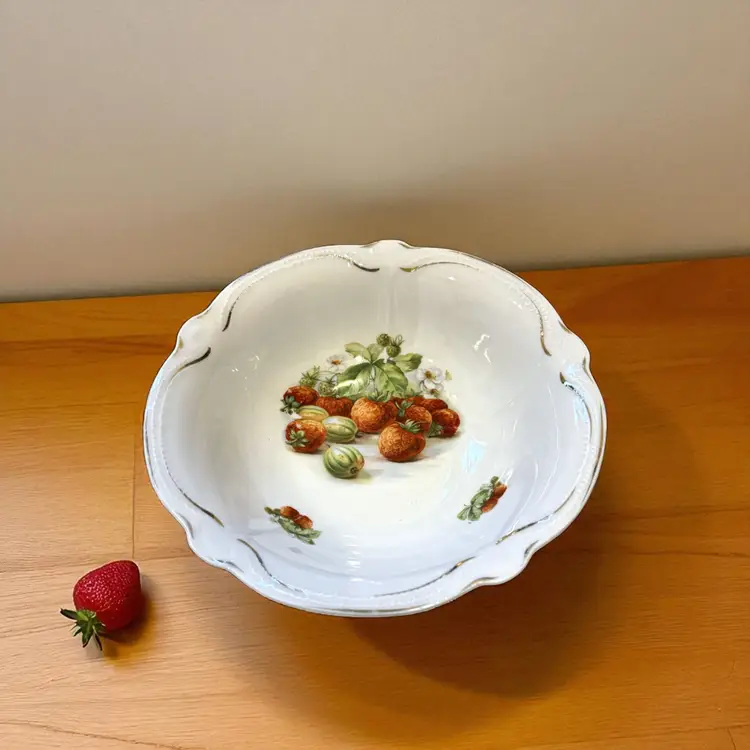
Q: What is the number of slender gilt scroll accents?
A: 10